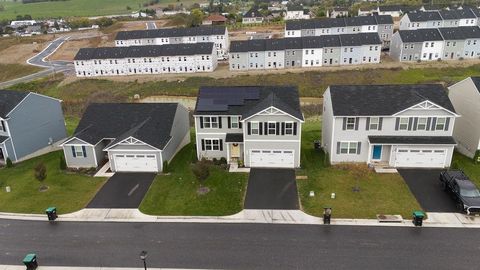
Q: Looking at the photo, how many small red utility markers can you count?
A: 0